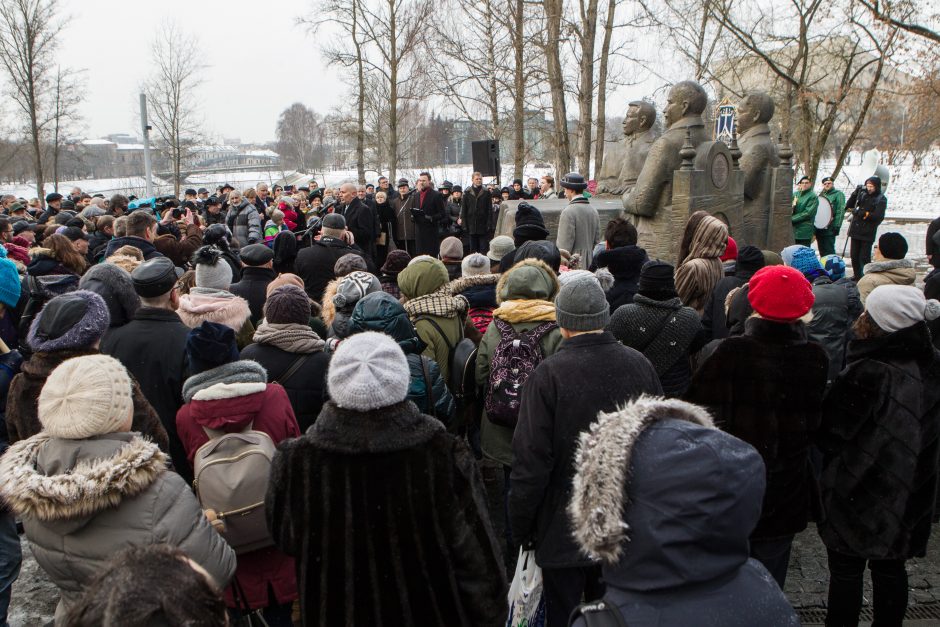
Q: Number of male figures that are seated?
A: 3